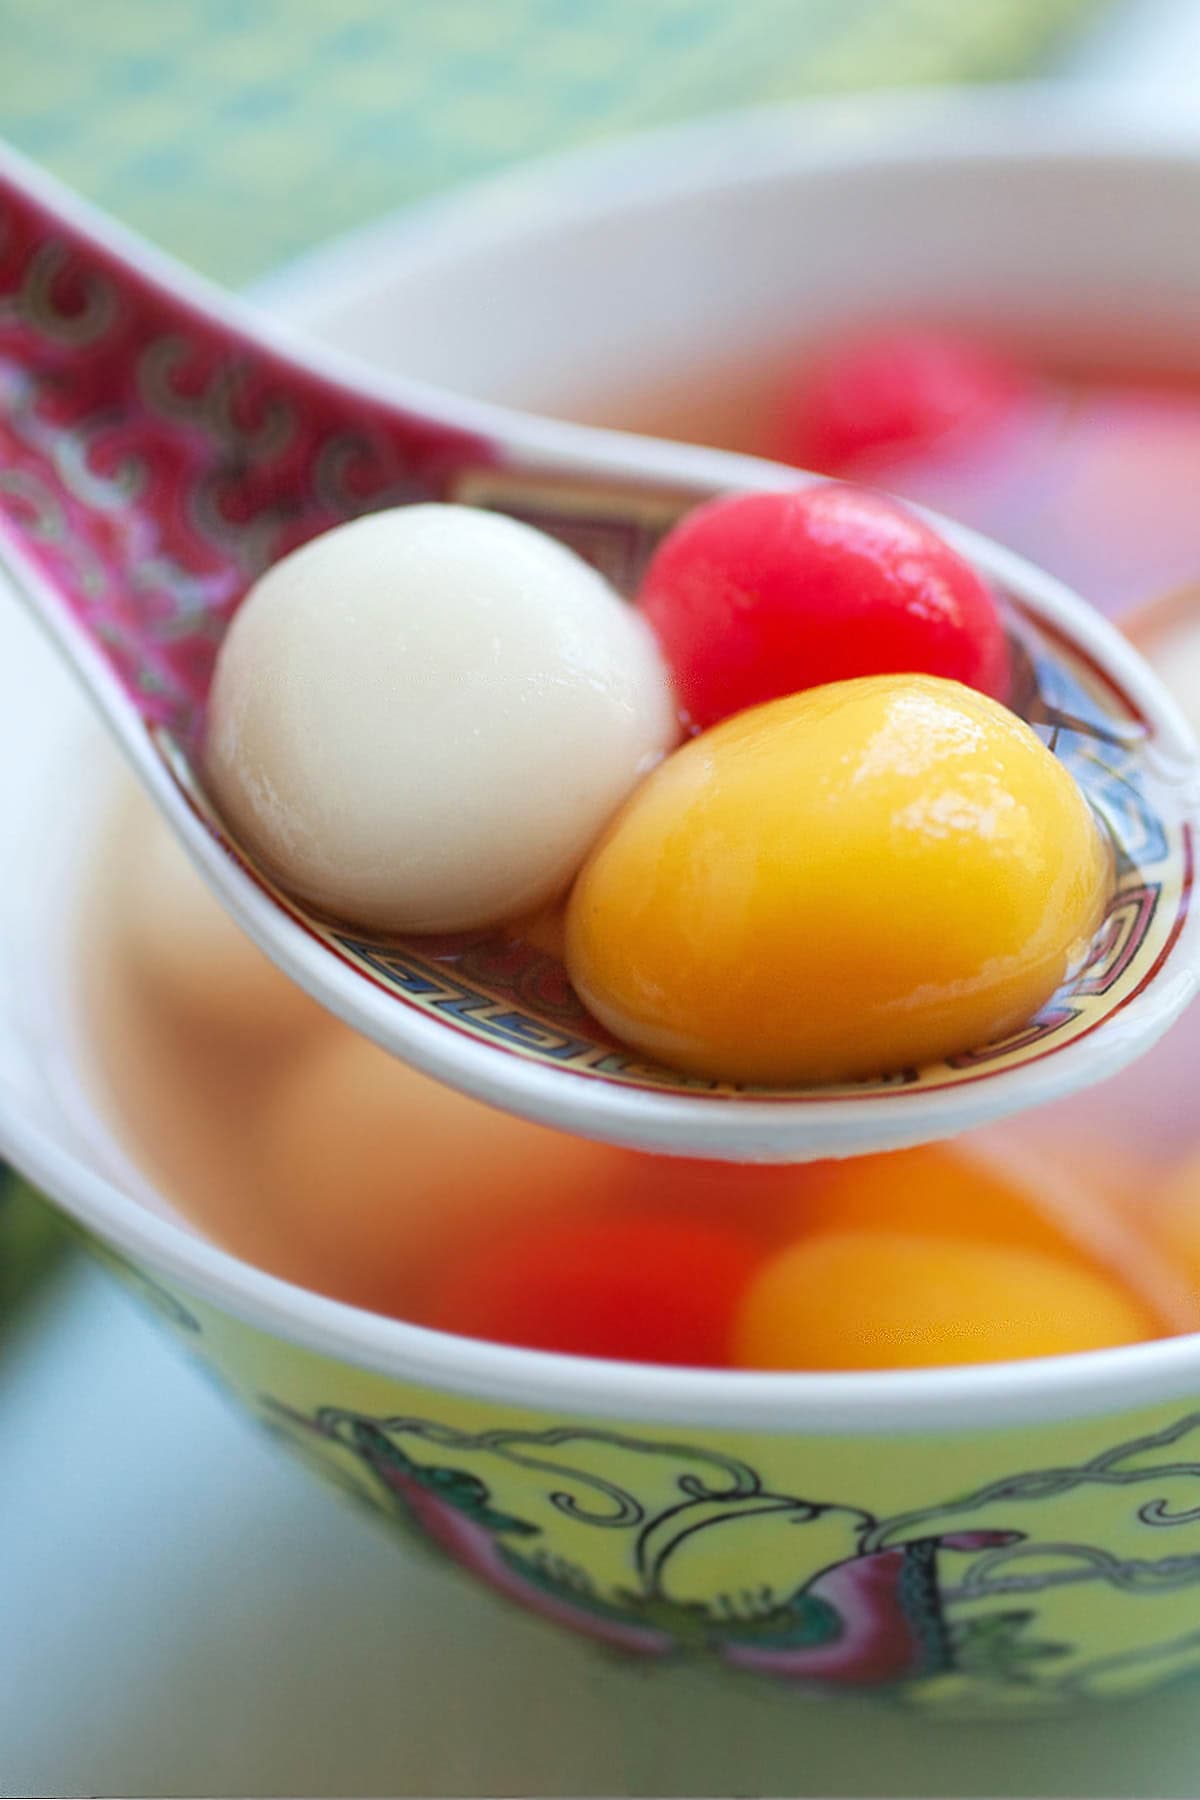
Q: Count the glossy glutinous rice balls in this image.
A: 3